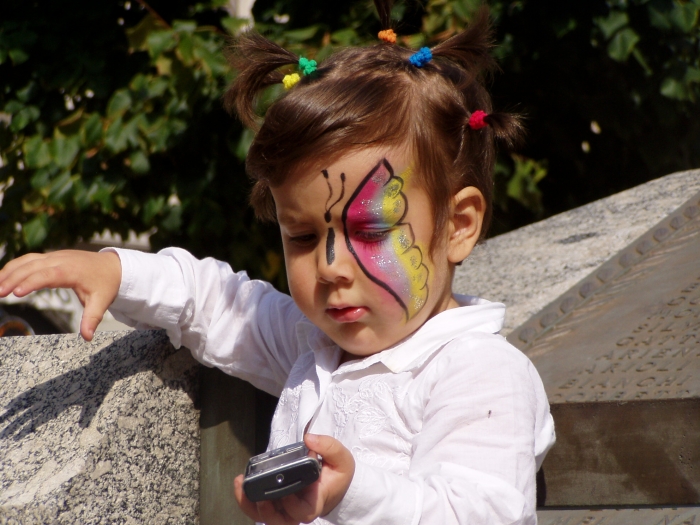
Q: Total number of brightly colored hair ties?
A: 5